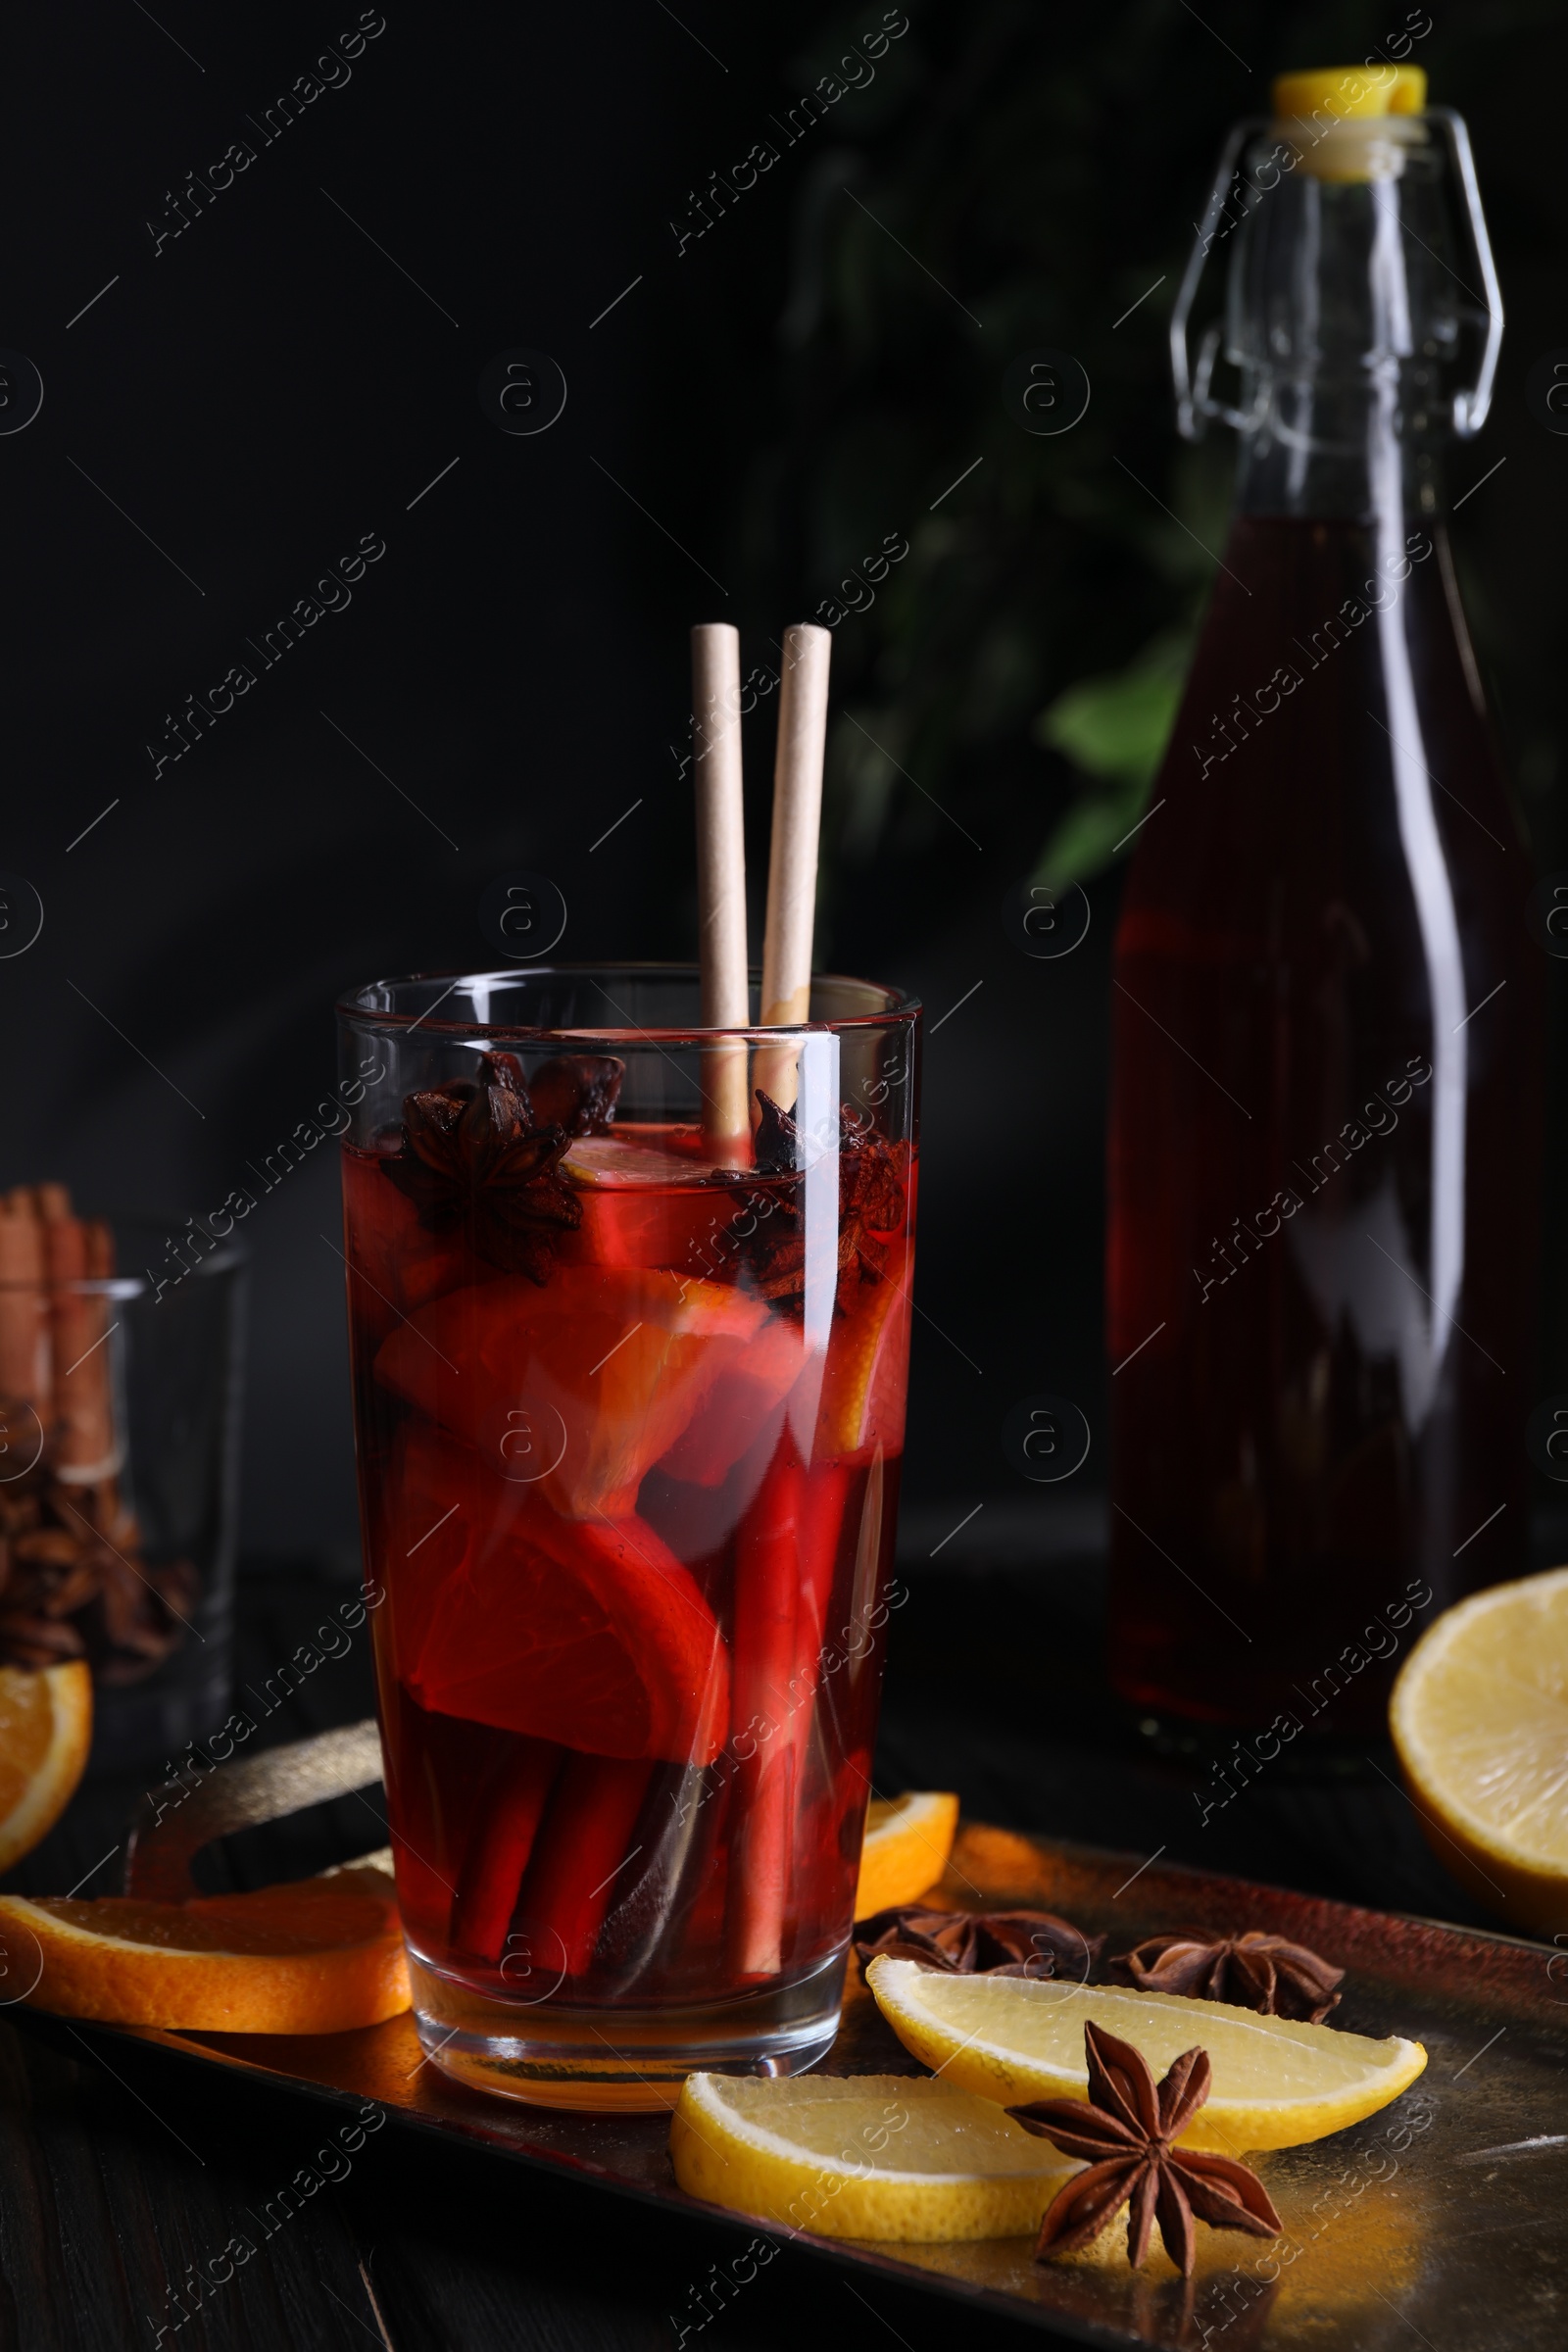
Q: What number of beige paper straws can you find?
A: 2